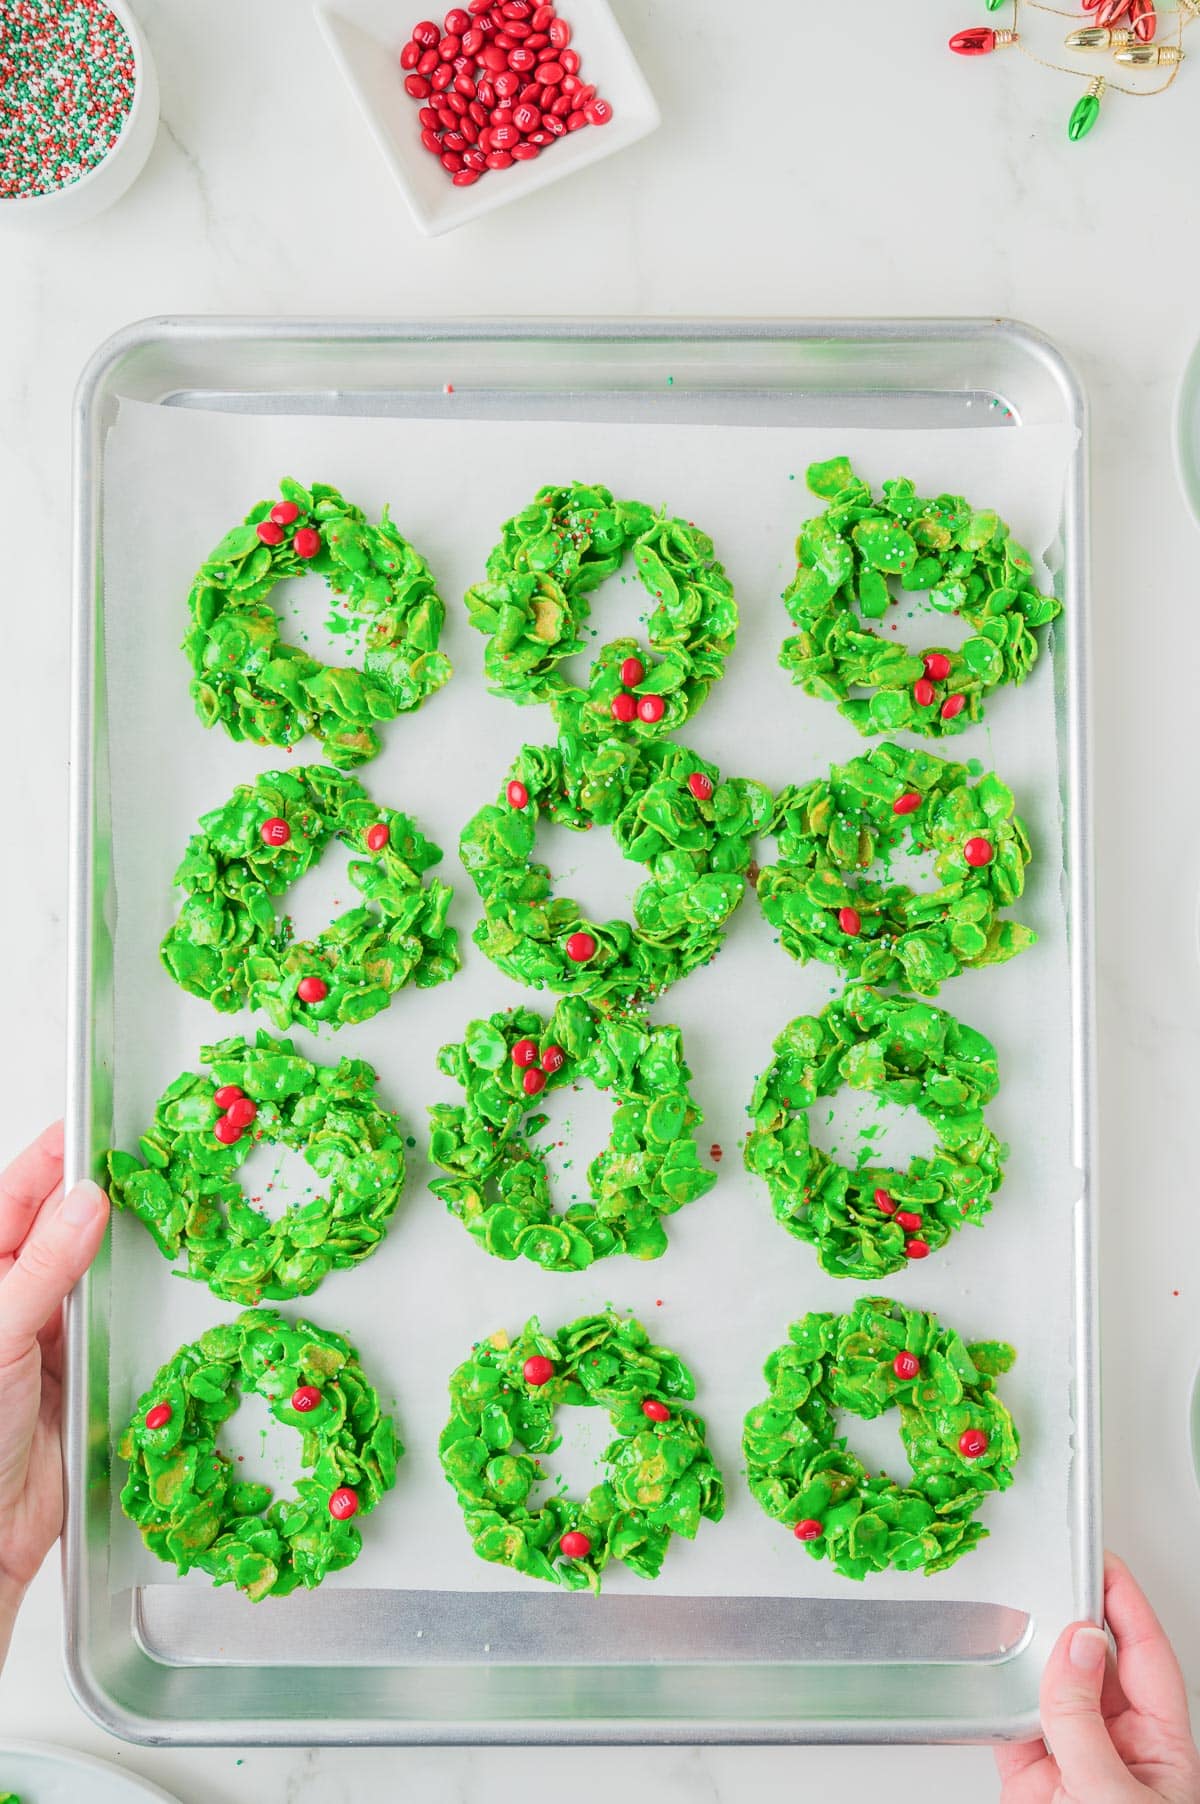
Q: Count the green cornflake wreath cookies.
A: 12